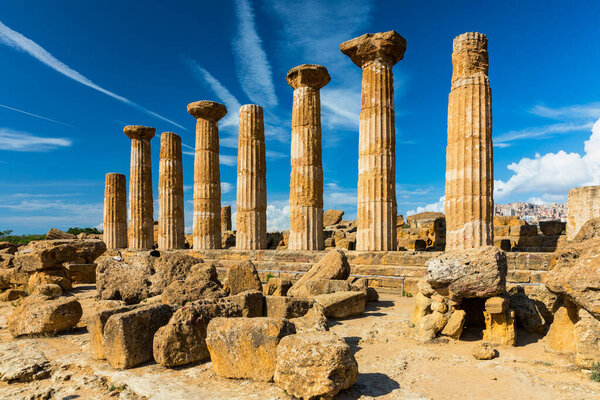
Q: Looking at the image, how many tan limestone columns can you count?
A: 8